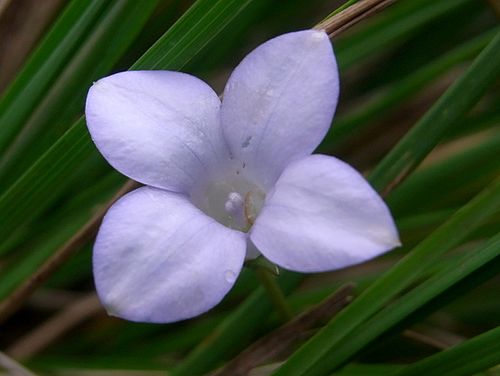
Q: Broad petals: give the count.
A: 4